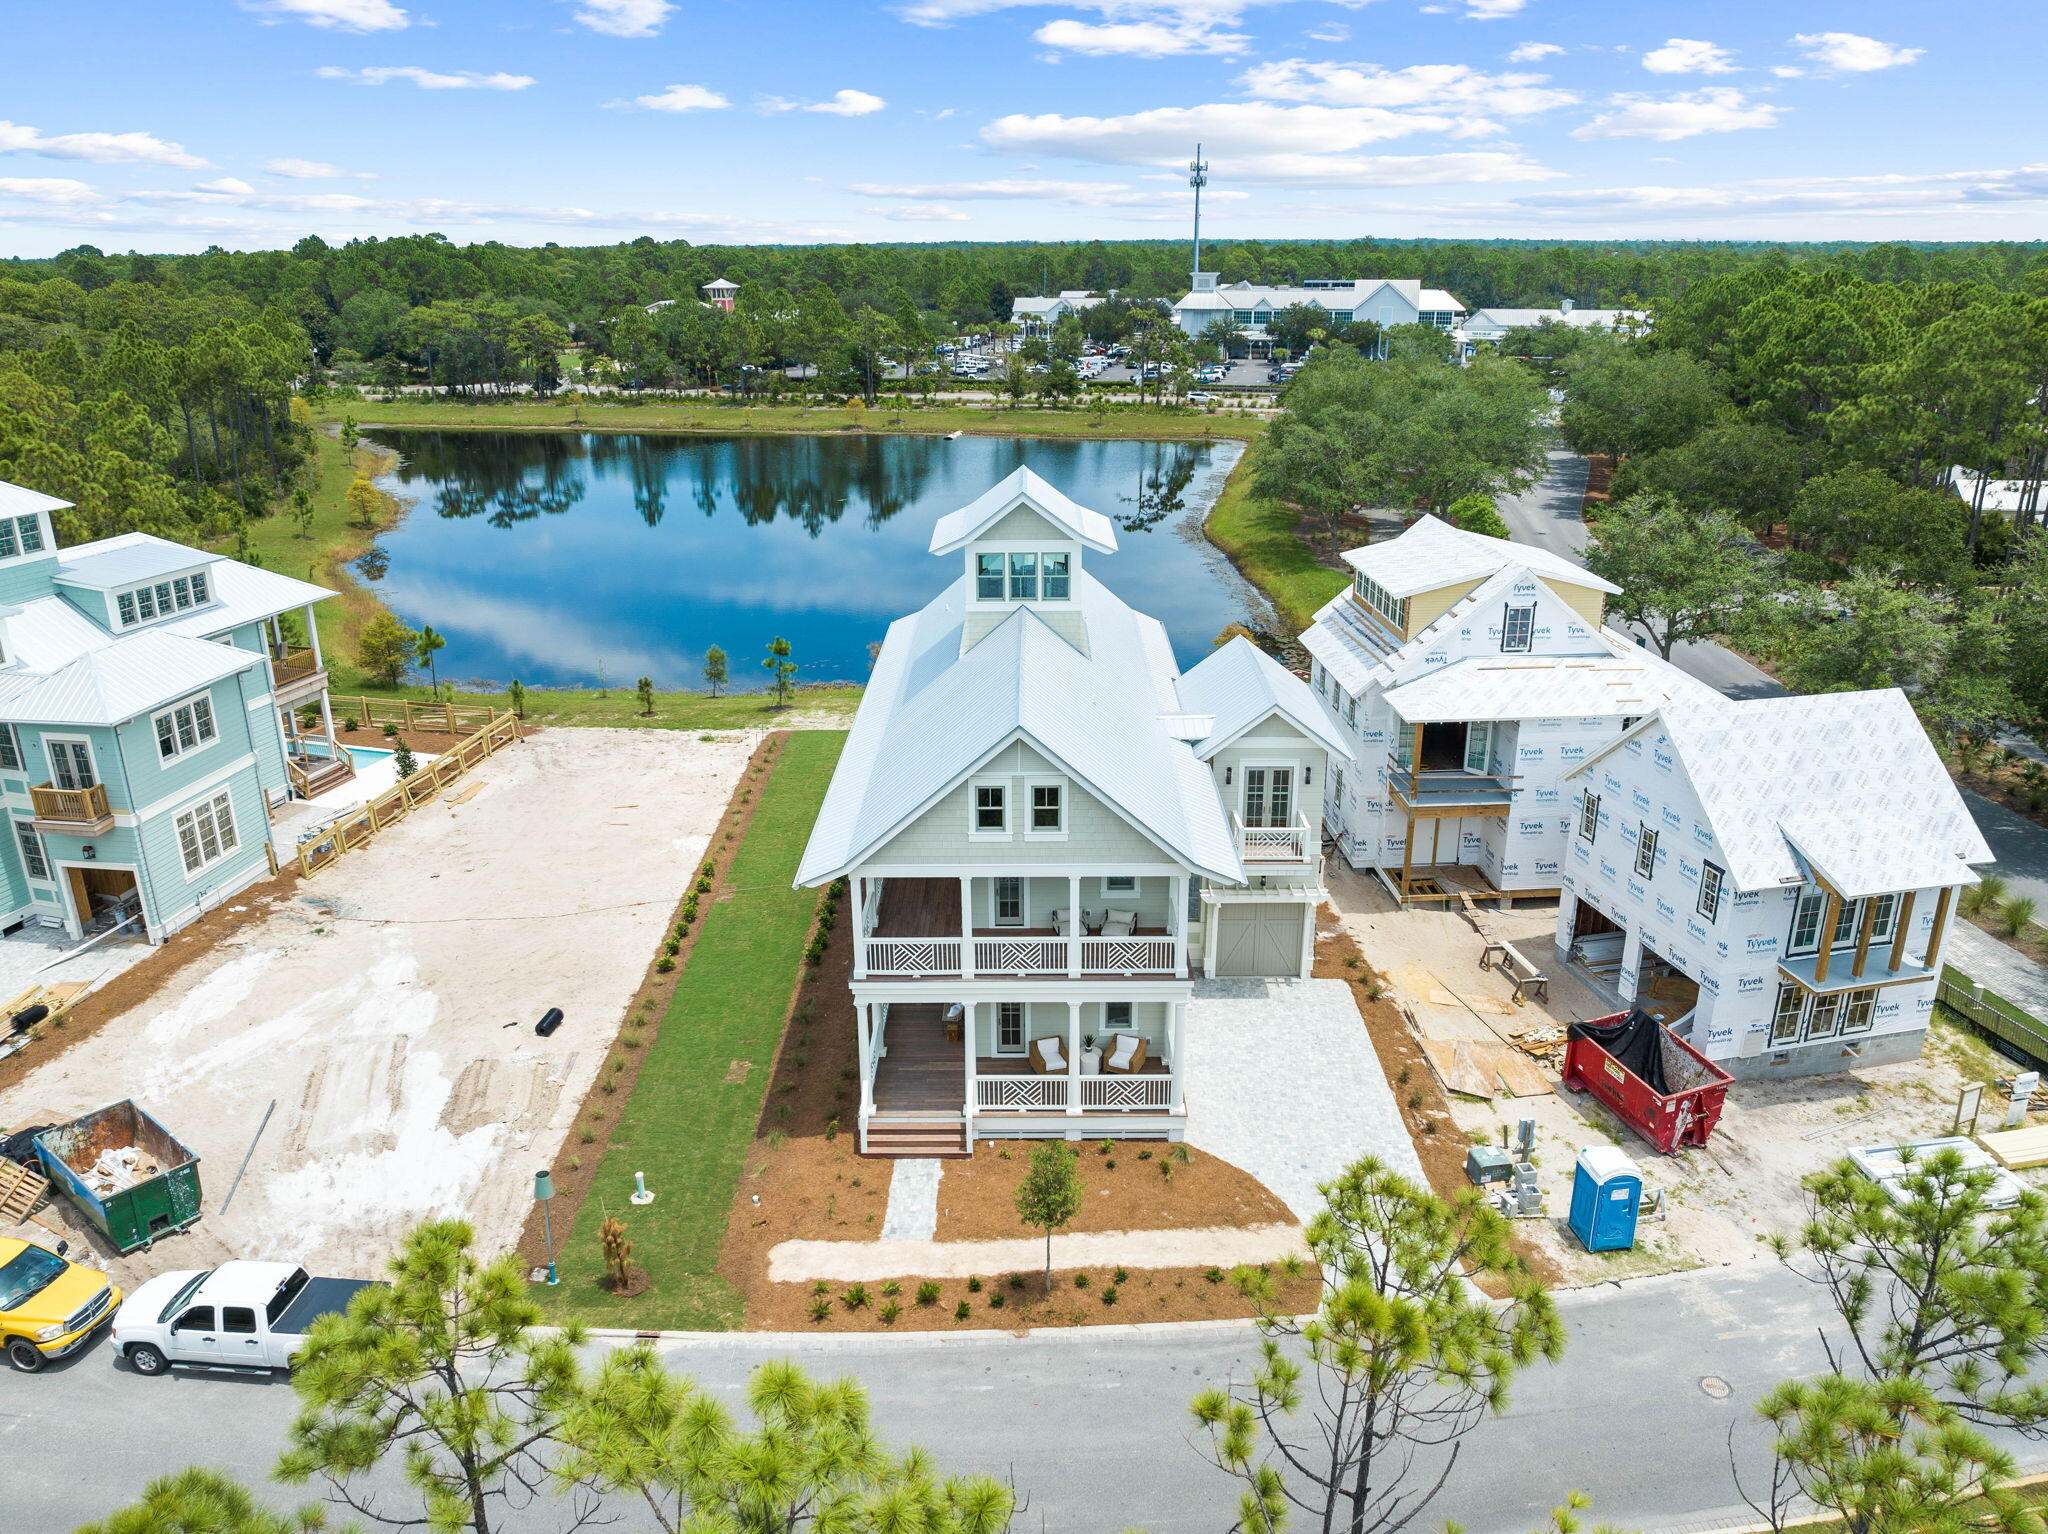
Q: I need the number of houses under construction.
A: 2